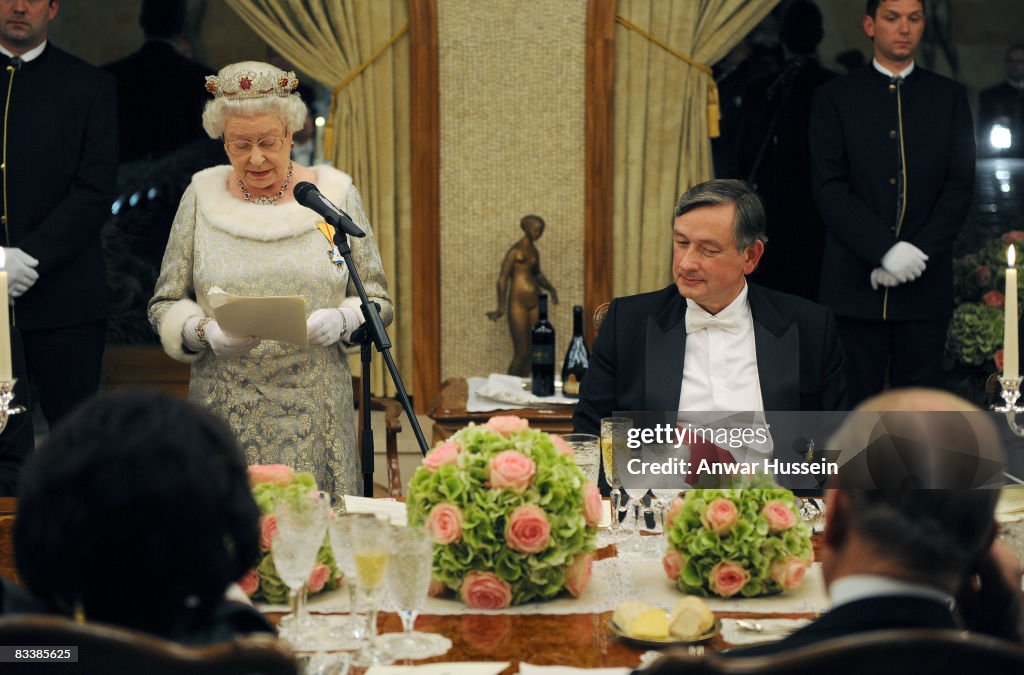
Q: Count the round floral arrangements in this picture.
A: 3